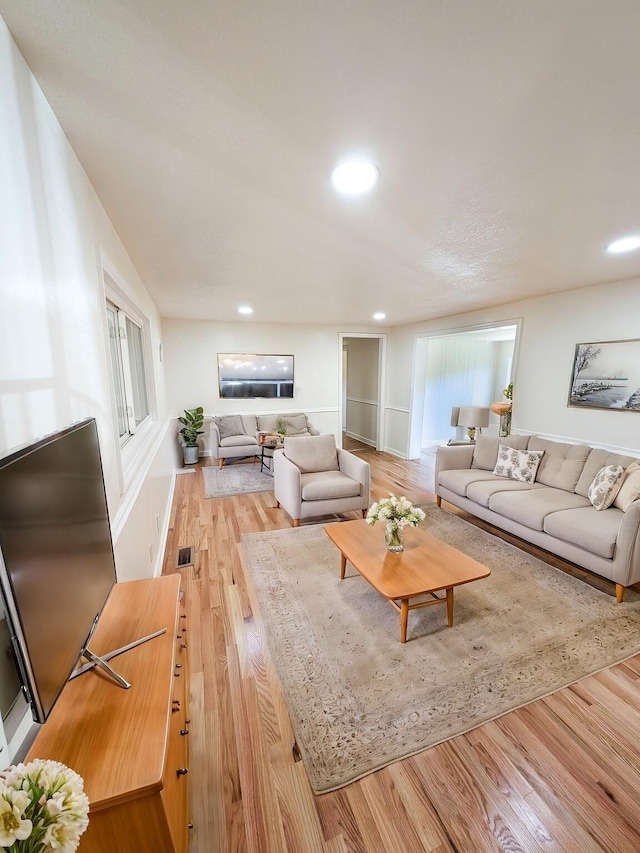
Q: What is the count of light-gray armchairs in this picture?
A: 1